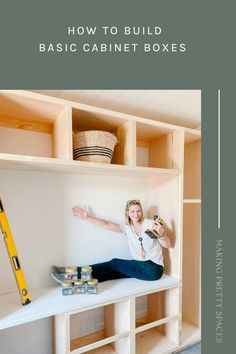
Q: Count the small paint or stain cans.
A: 5